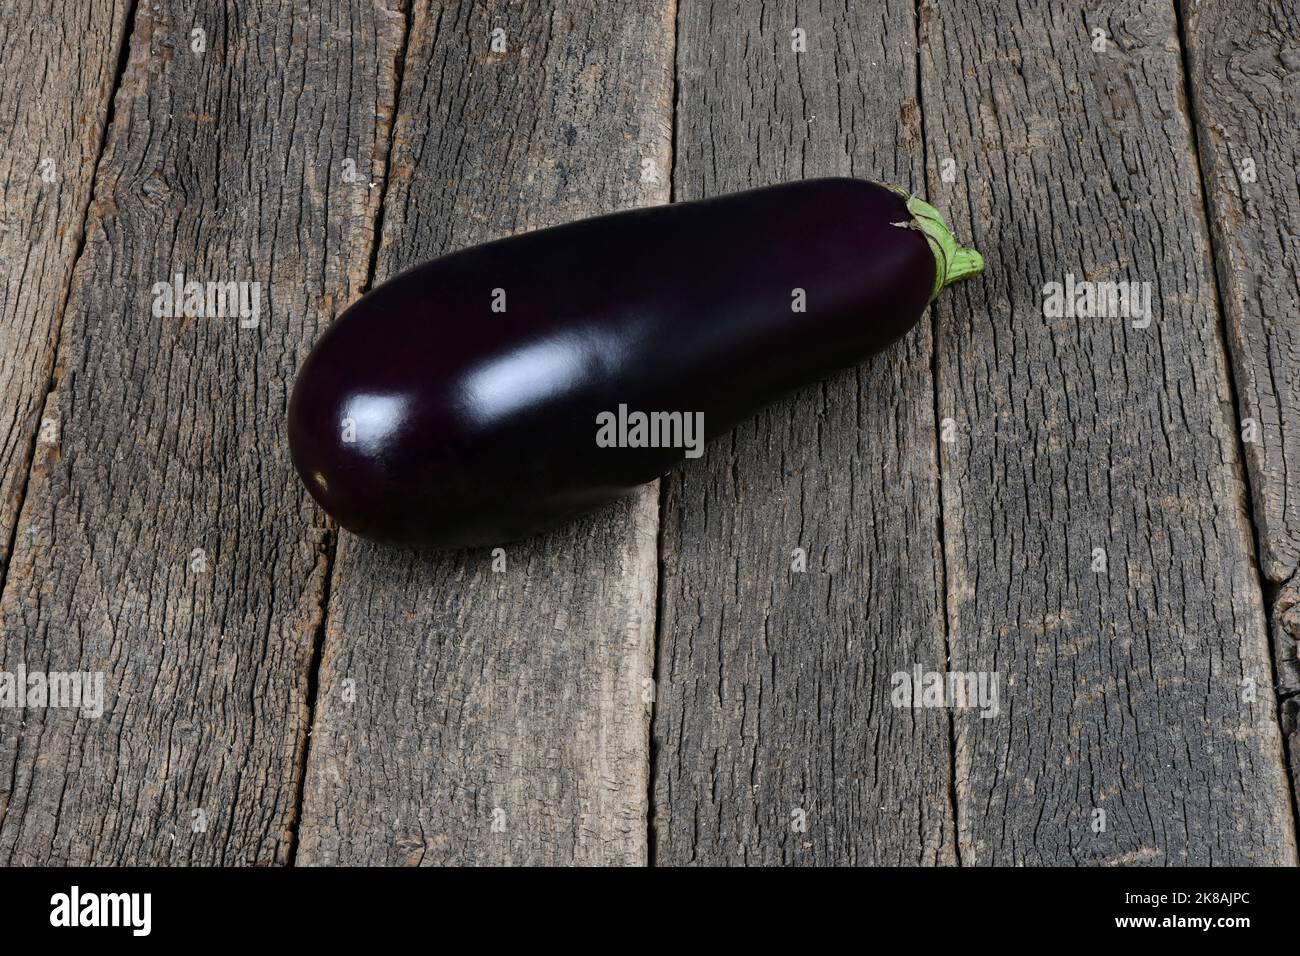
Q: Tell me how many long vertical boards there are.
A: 6